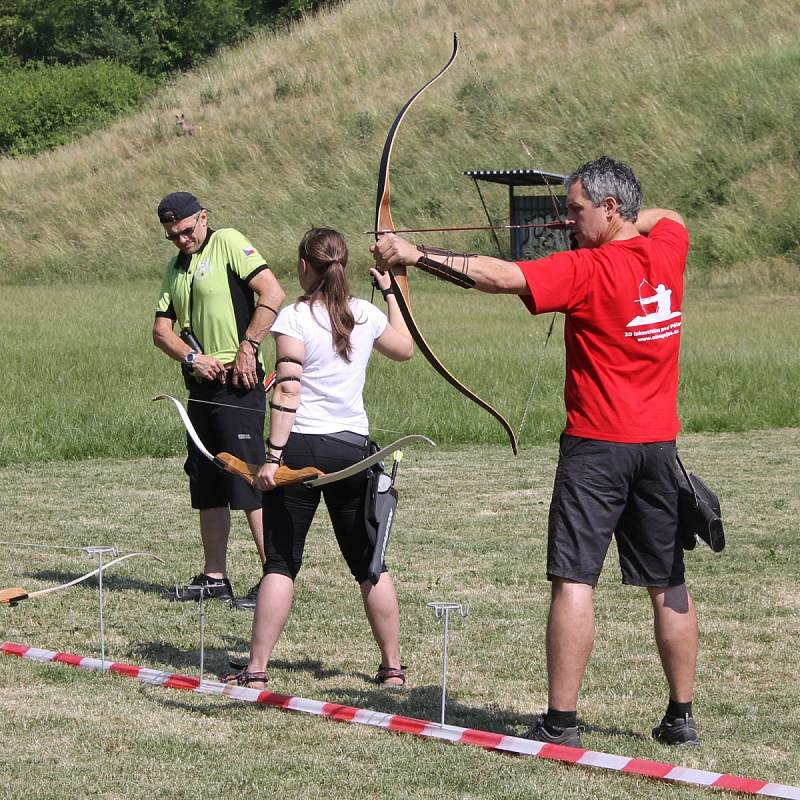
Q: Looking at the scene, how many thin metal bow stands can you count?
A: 3